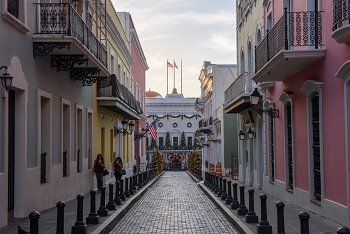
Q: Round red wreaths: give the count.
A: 2